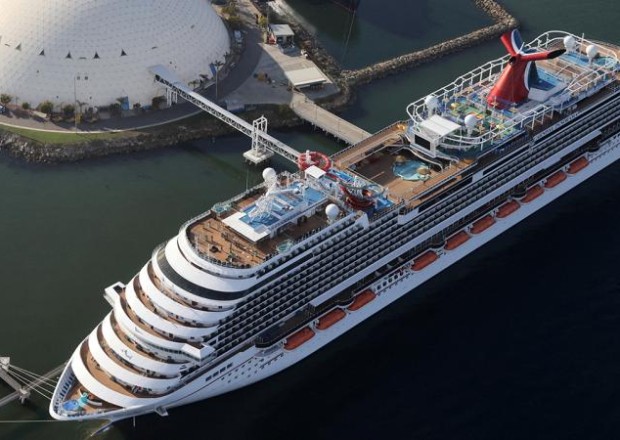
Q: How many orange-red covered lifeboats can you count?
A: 10